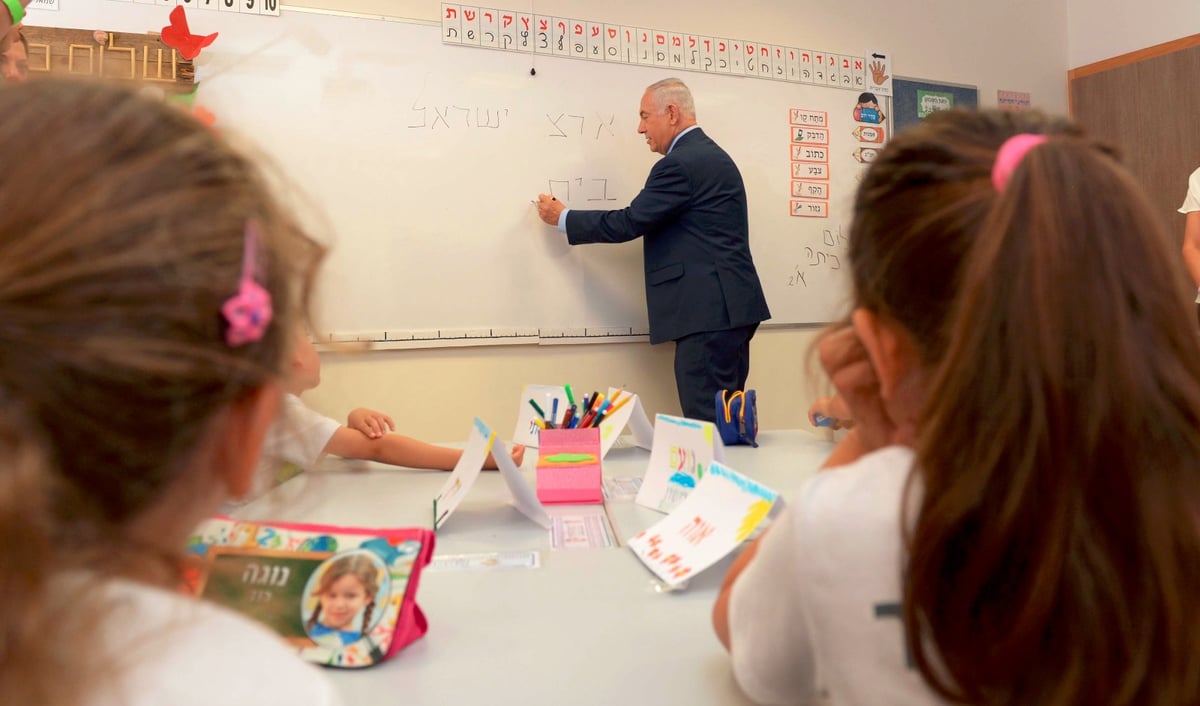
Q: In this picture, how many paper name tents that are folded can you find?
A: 5